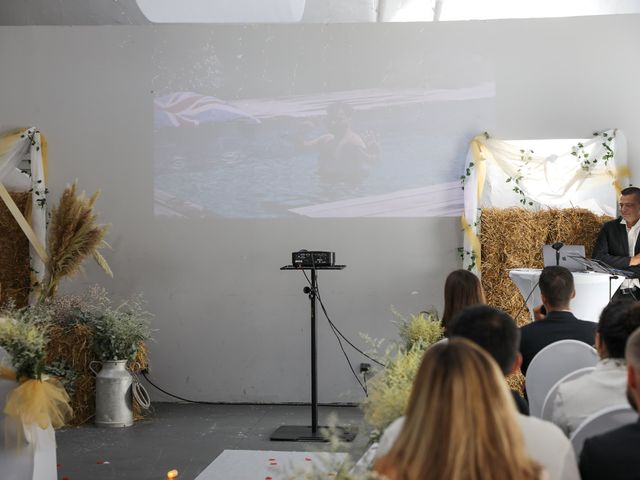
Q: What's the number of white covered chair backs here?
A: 3